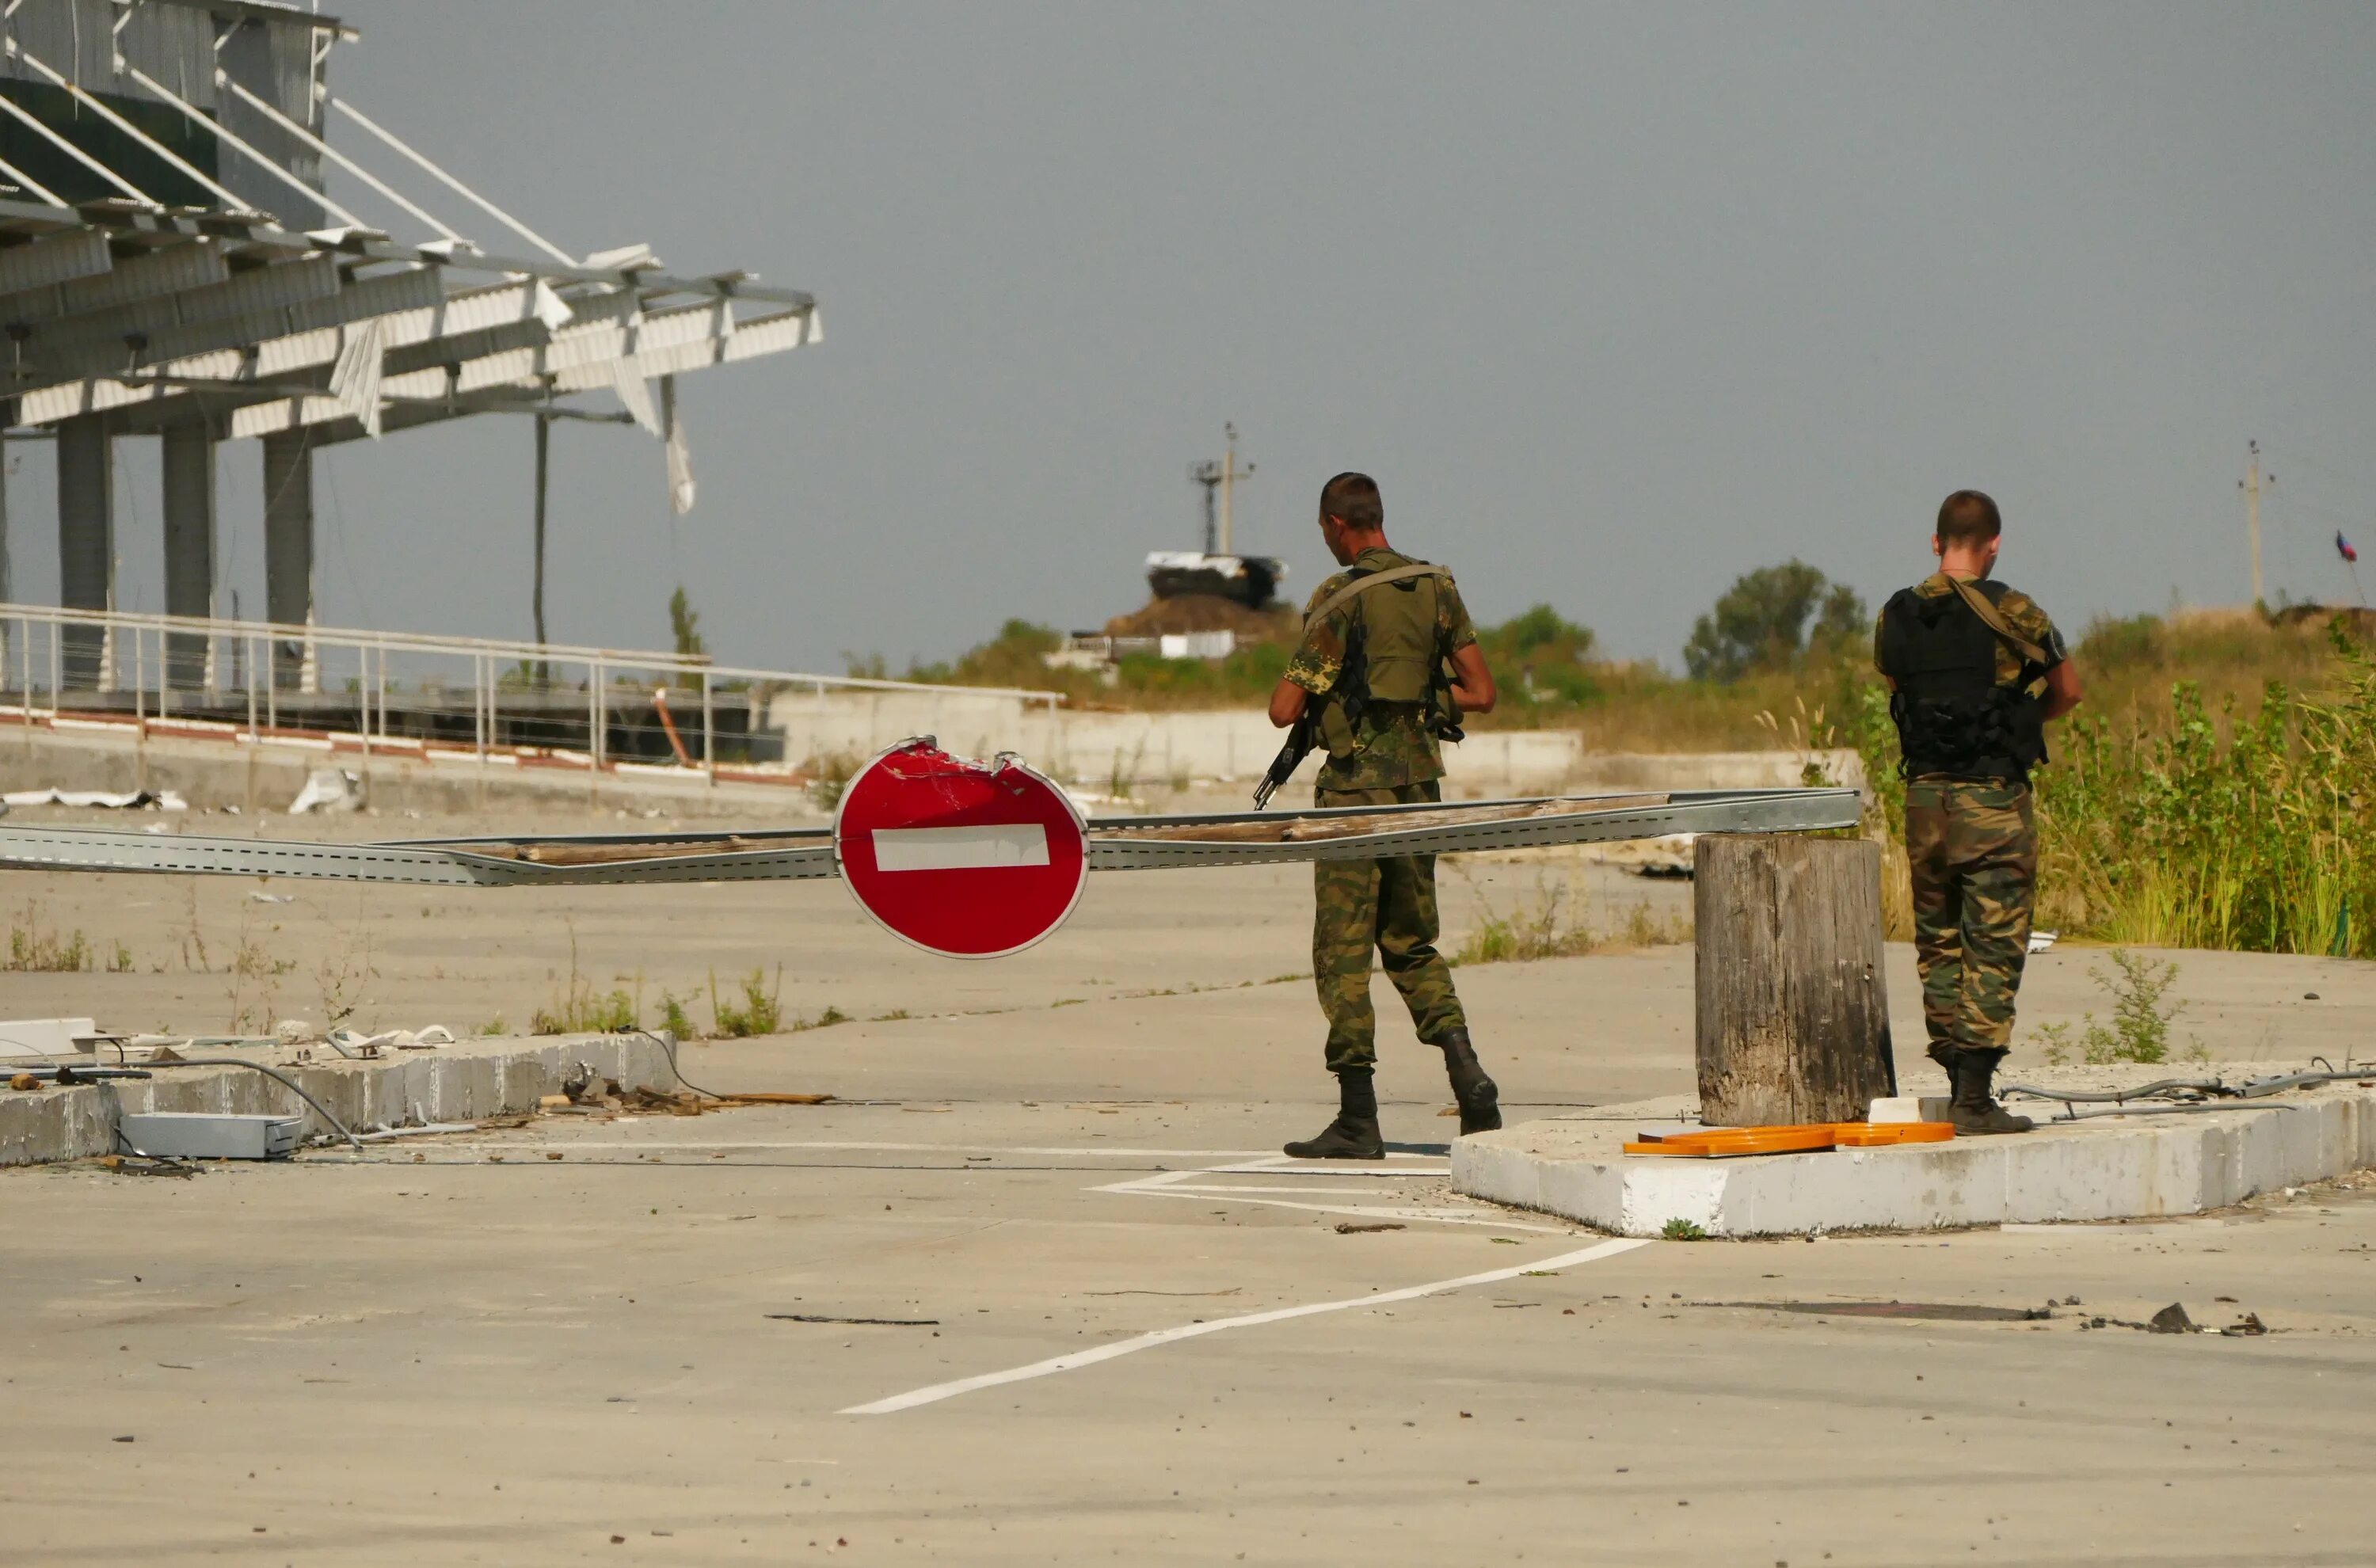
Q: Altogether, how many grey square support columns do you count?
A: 3